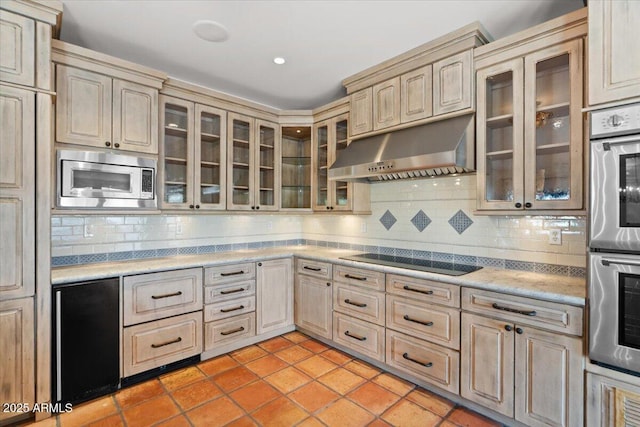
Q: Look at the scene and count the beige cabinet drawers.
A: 14